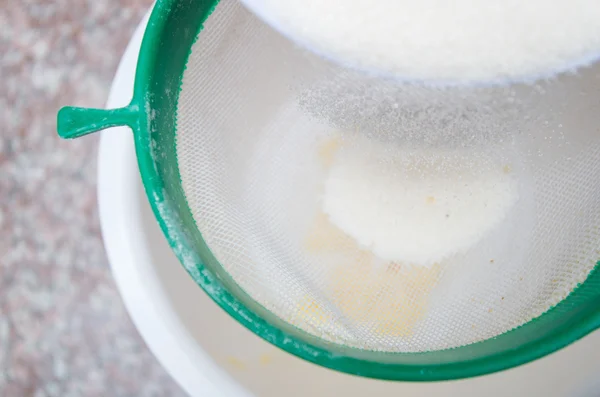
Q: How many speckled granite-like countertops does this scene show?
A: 1